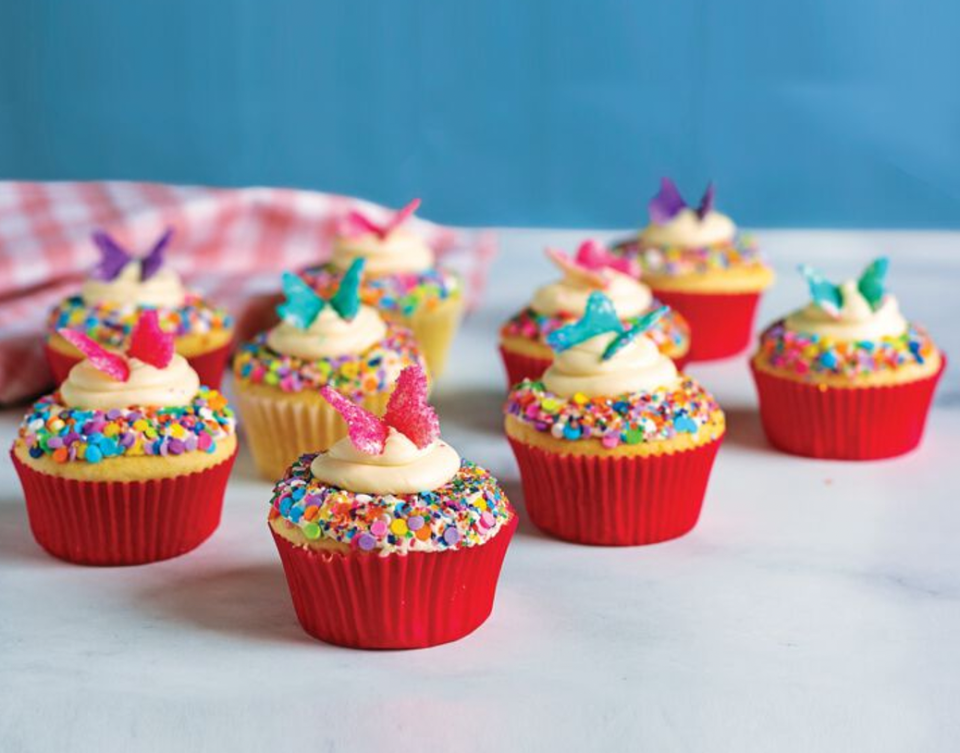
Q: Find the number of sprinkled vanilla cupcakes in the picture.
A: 9